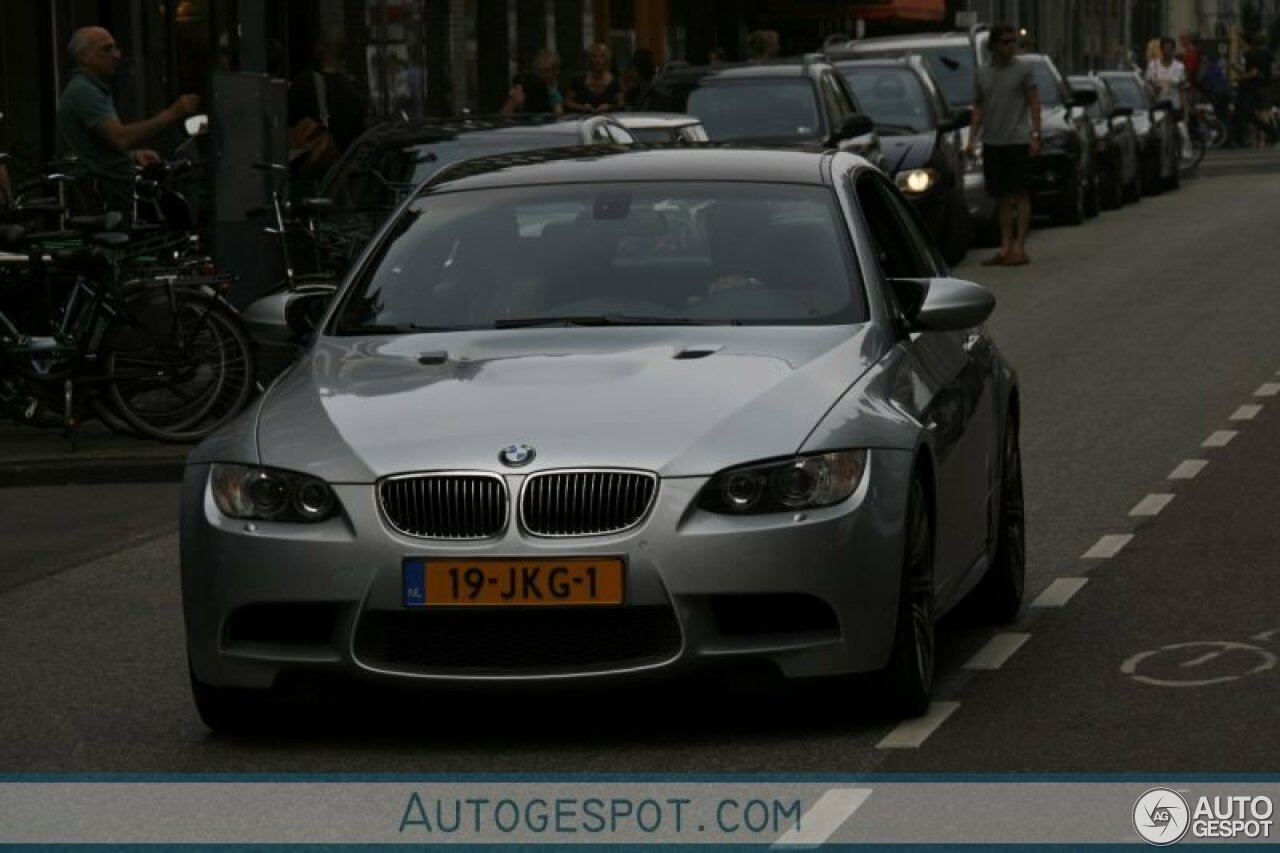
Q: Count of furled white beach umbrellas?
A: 0